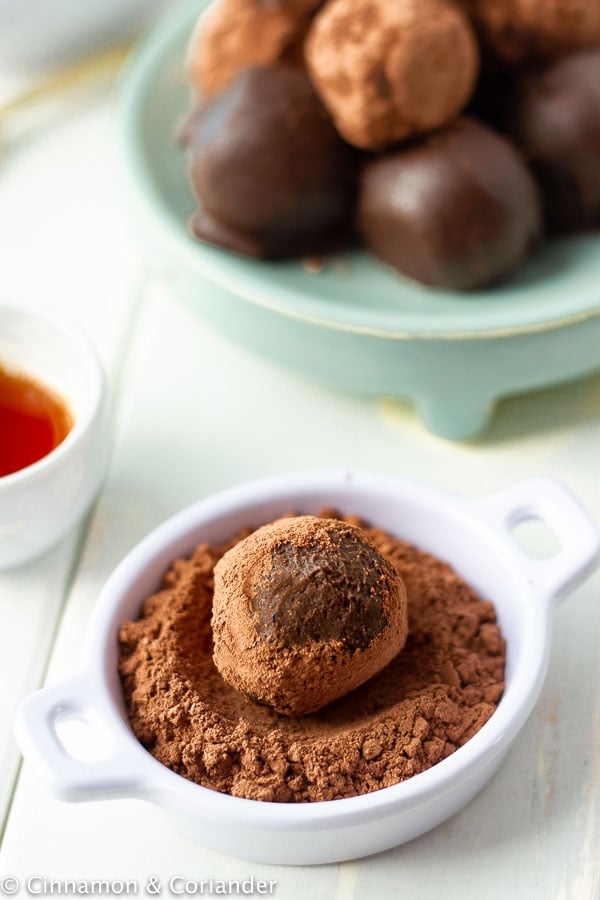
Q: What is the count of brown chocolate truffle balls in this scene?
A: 7